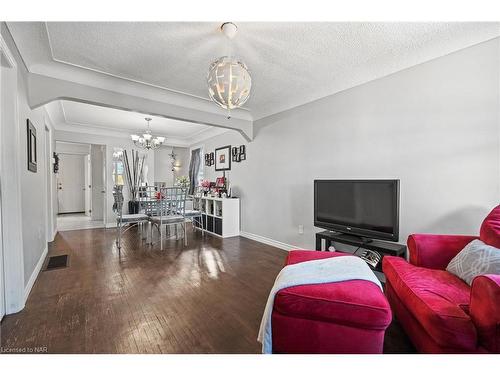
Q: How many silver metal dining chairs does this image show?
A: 4